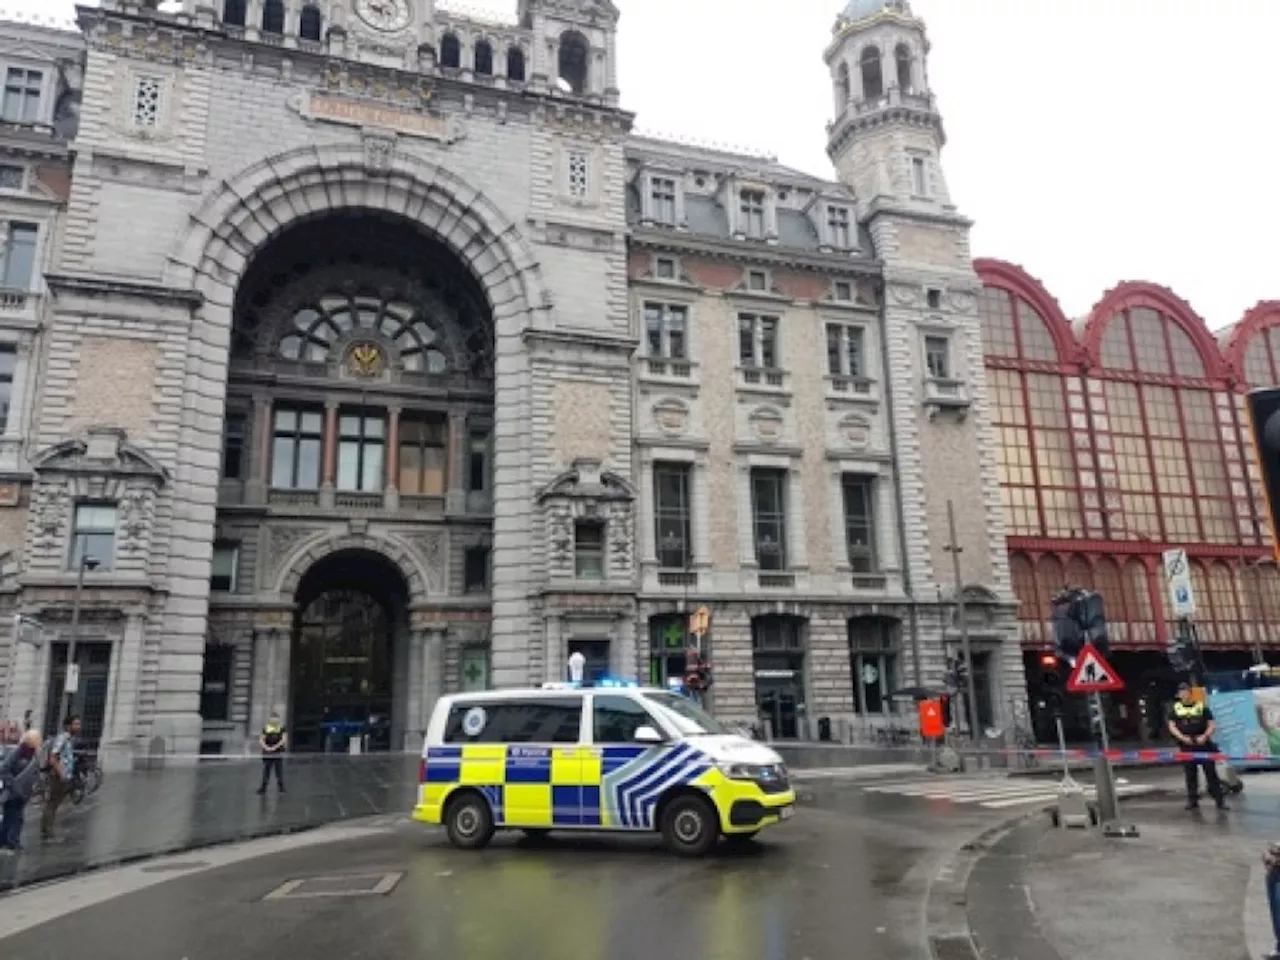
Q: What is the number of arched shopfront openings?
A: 3